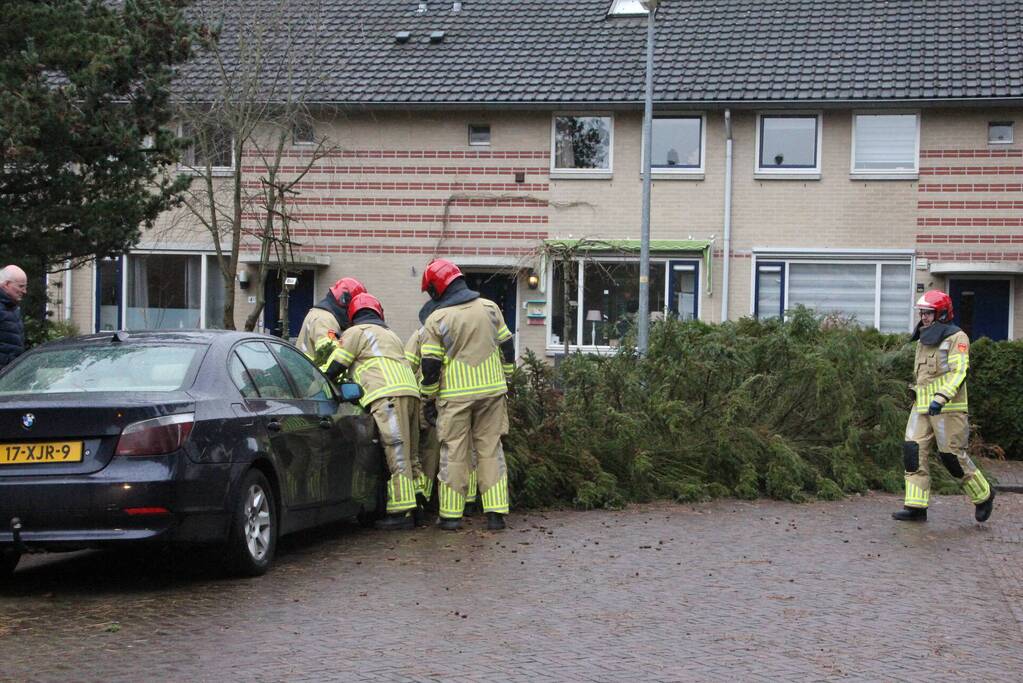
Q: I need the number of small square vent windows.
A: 3